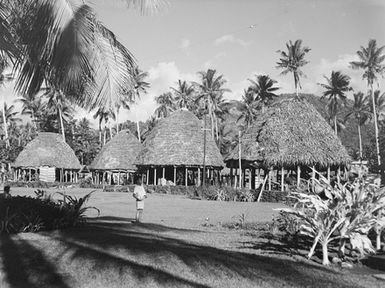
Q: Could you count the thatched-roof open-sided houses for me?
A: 4